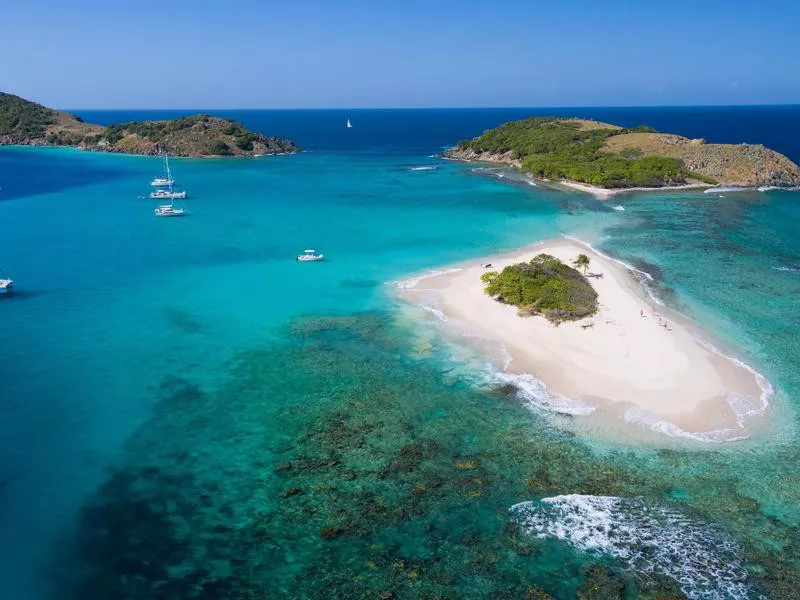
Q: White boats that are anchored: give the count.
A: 5